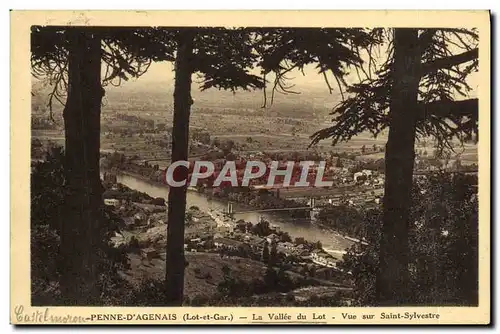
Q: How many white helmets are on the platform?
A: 0